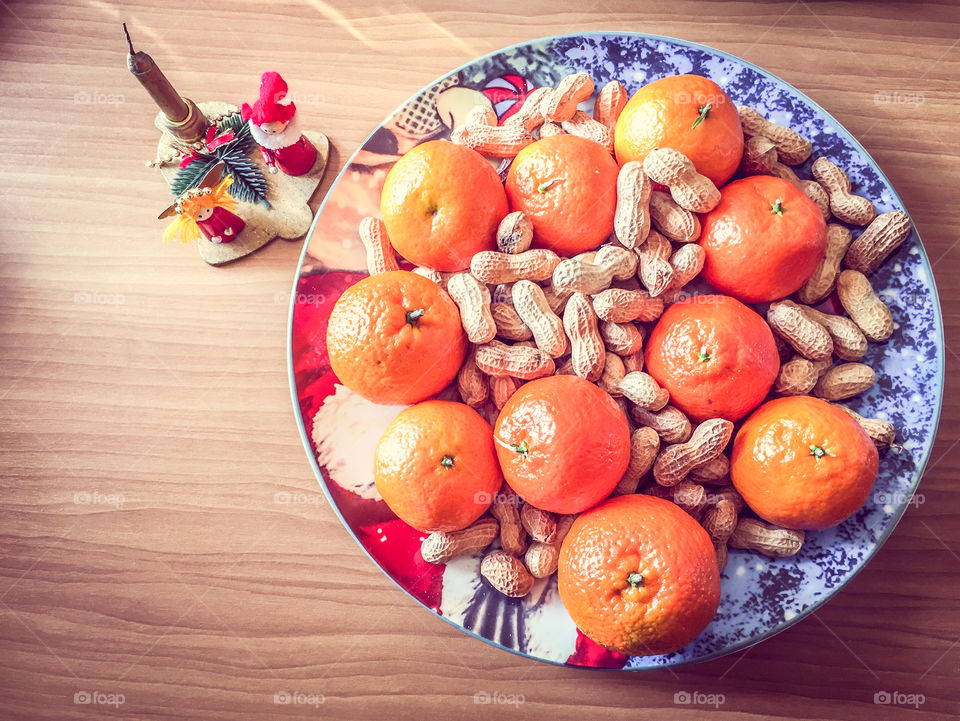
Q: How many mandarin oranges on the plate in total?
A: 10